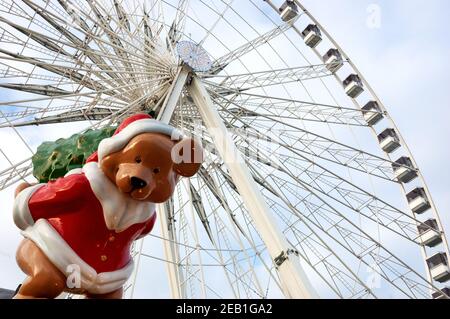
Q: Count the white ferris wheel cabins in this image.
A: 11